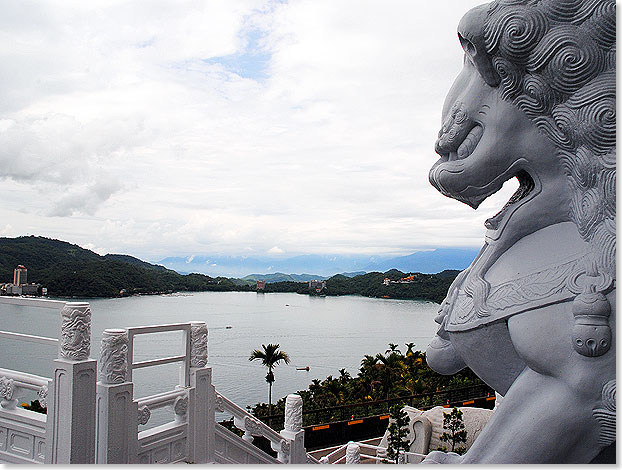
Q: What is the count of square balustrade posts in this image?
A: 4